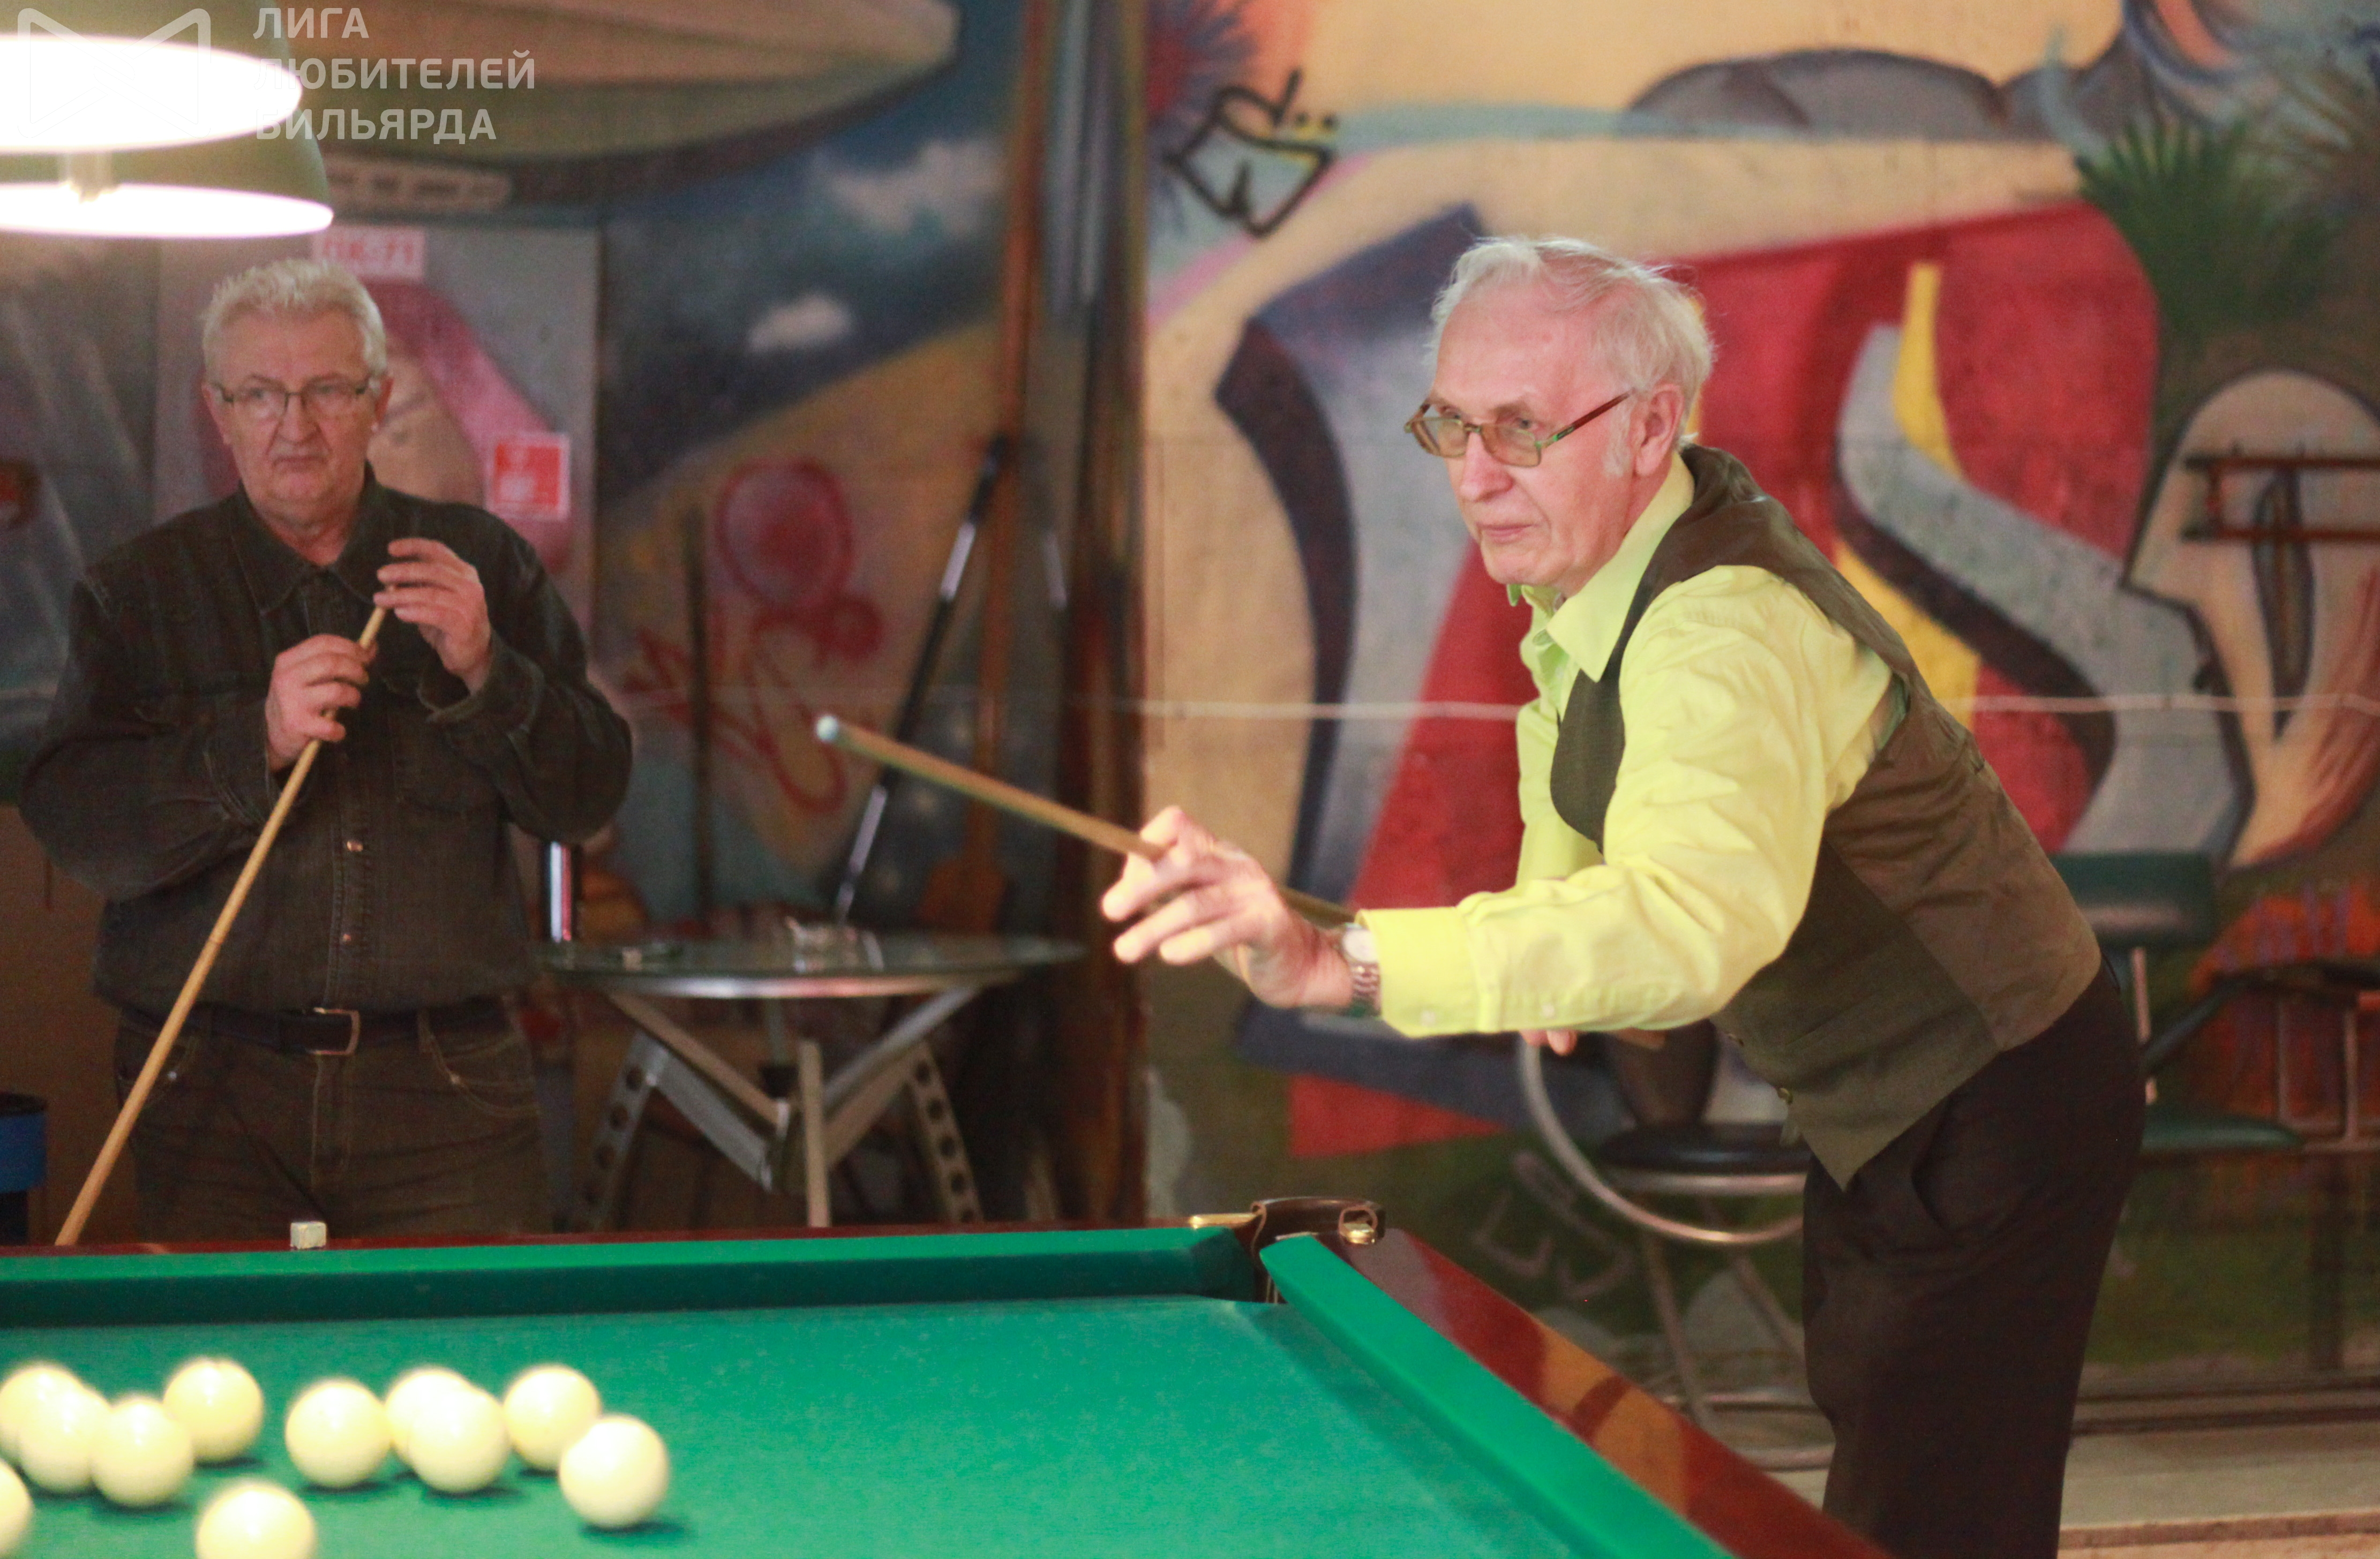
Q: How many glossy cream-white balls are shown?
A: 11